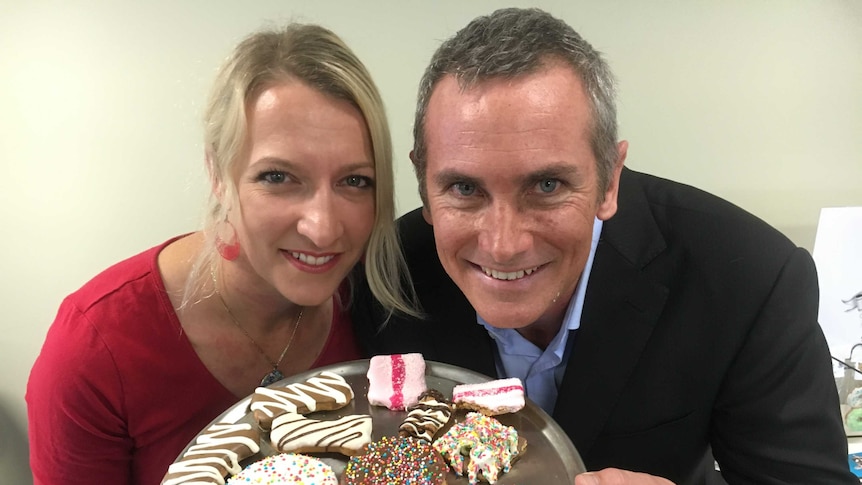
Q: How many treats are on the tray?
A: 9